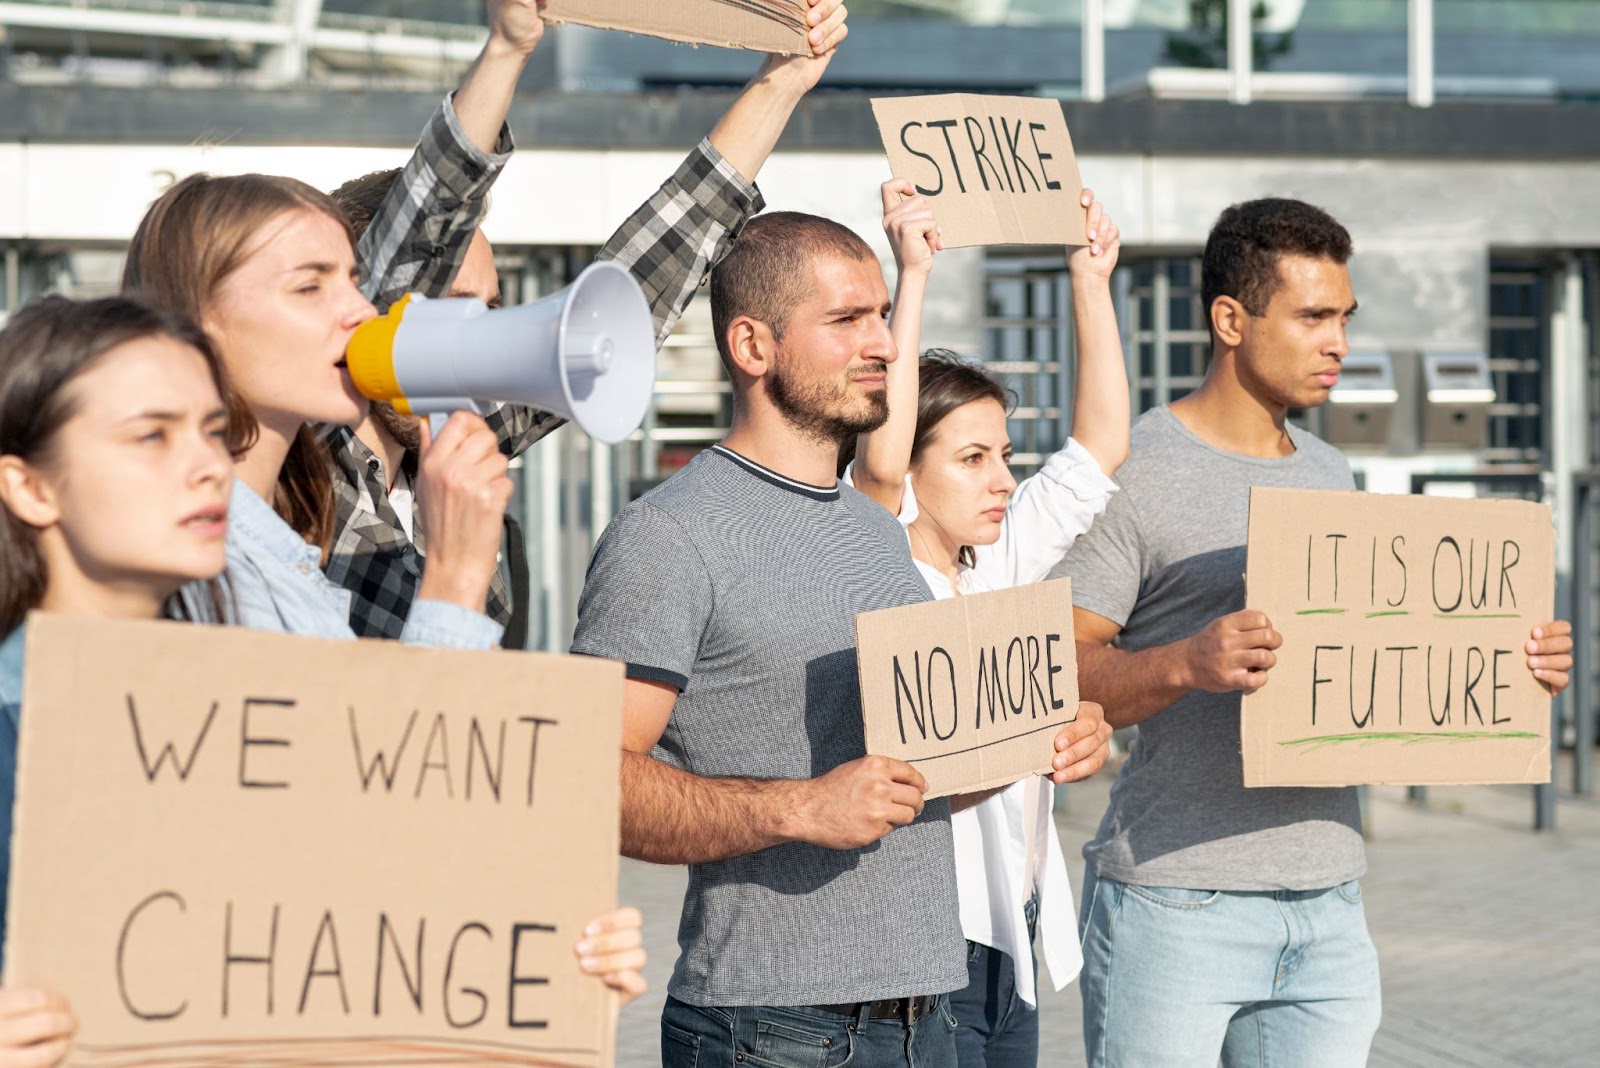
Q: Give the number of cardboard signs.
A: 5